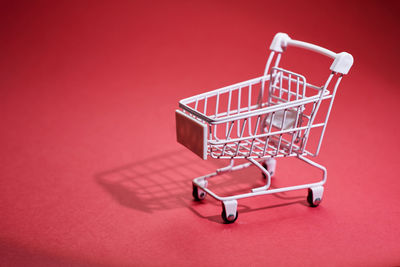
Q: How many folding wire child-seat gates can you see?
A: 1